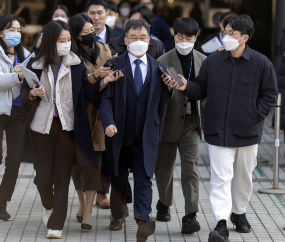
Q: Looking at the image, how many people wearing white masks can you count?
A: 7